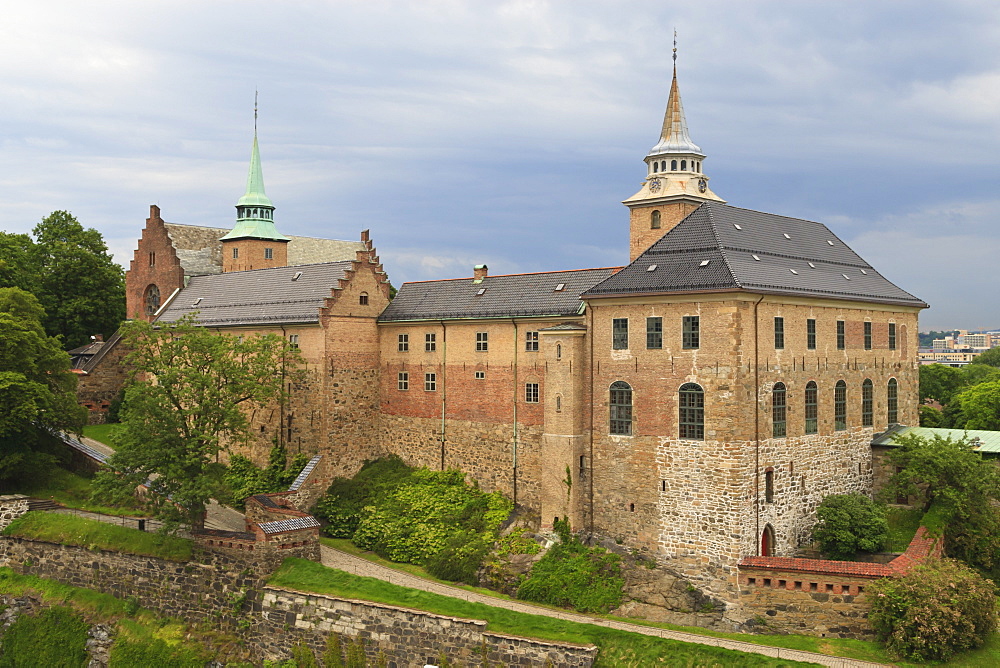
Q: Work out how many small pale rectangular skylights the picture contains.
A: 14